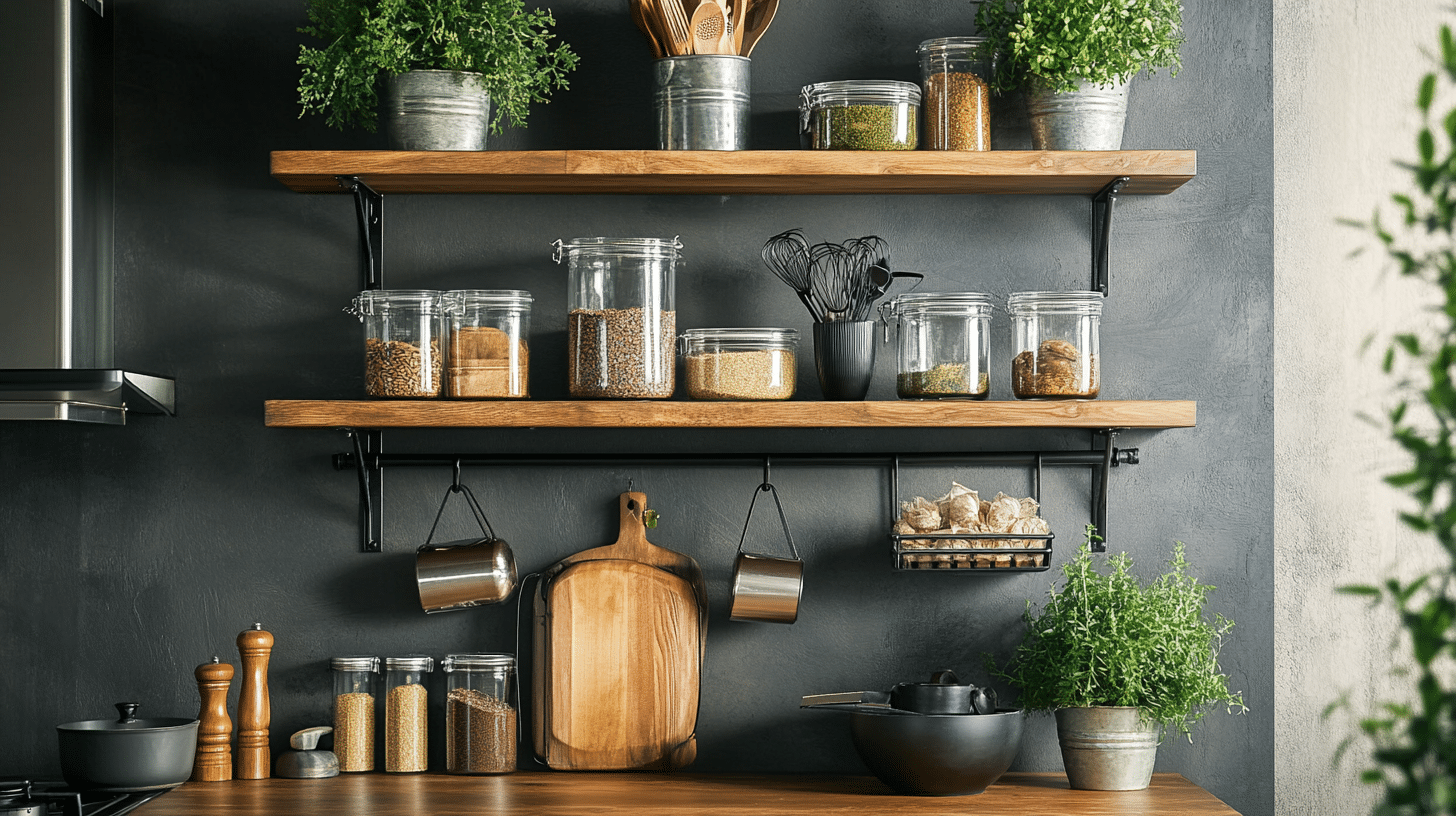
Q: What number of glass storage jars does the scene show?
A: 11